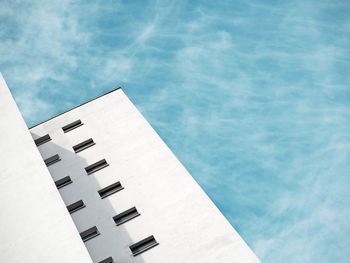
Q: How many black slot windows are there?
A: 12